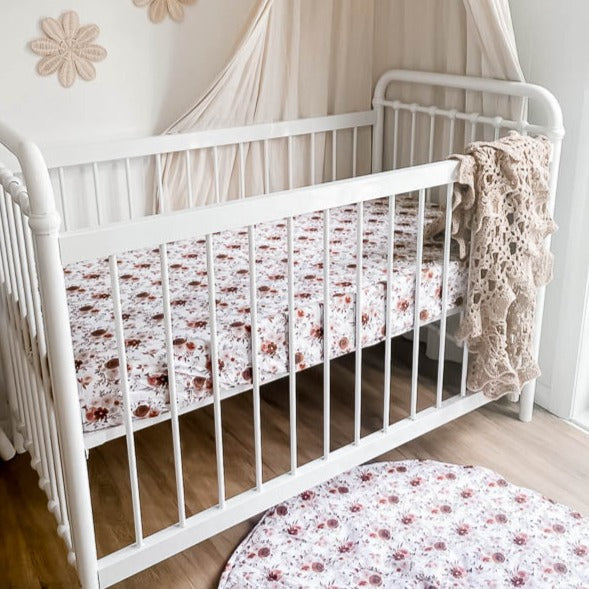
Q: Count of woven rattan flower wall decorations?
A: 2